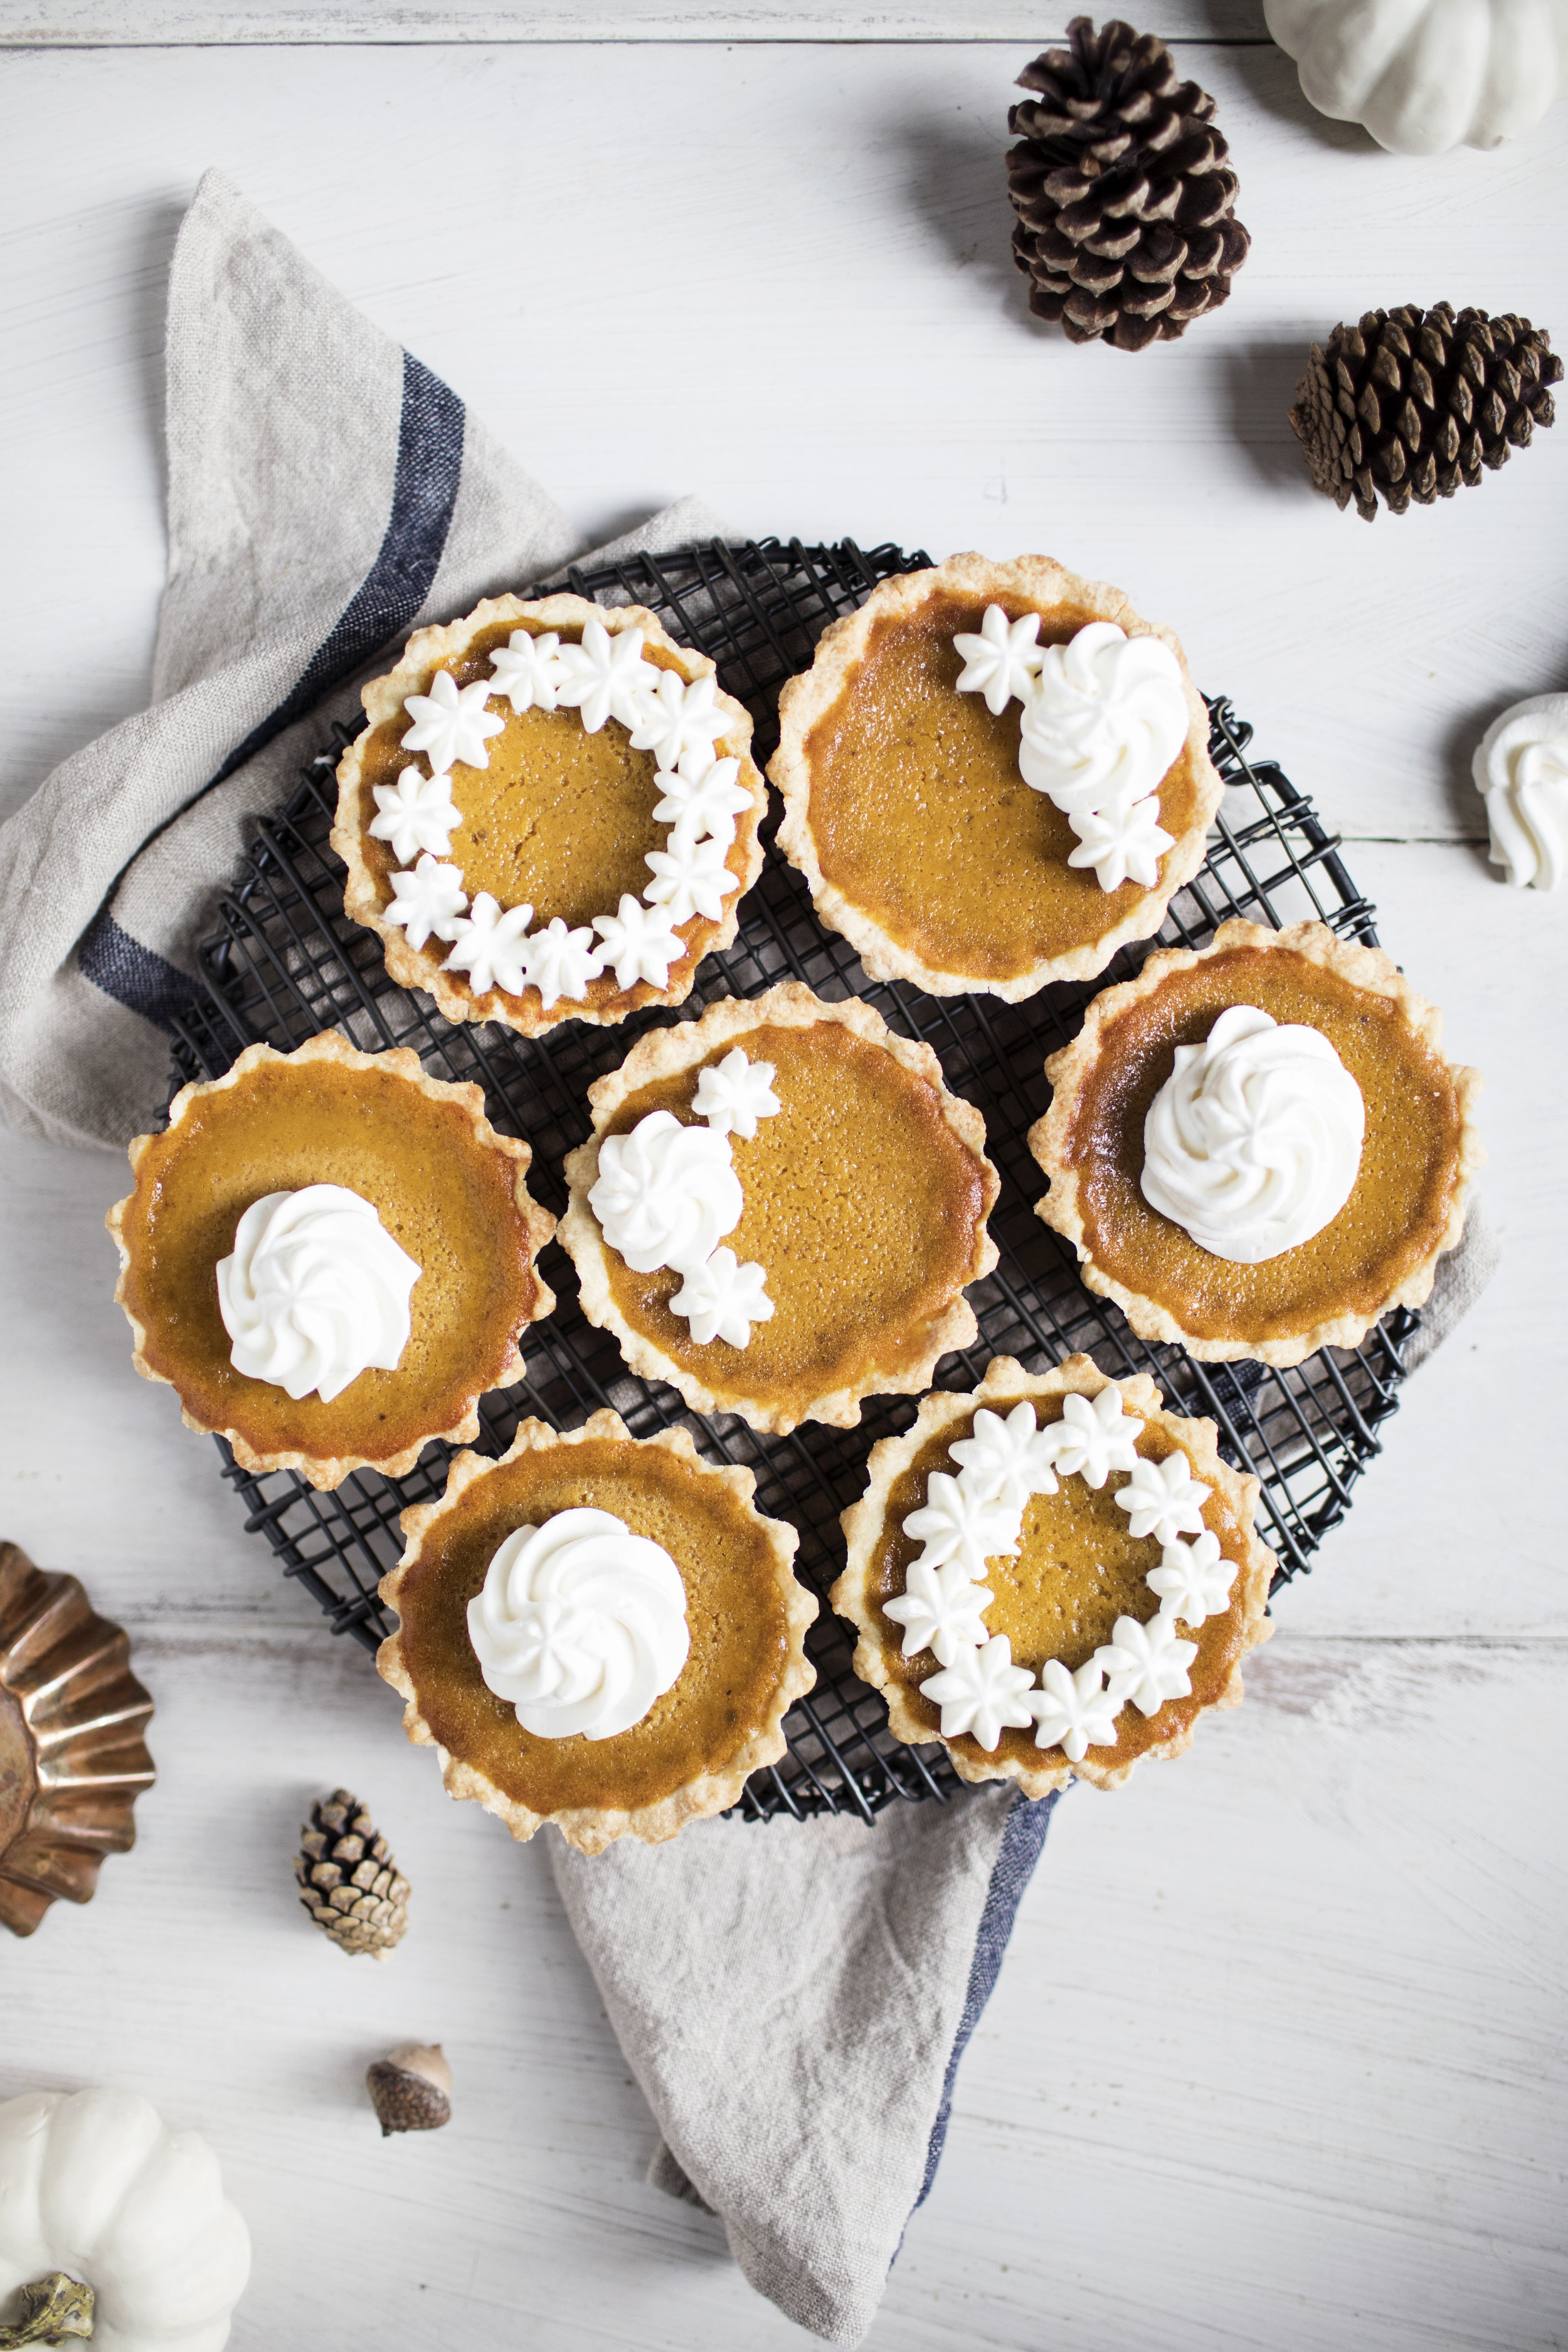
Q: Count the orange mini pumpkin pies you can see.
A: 7